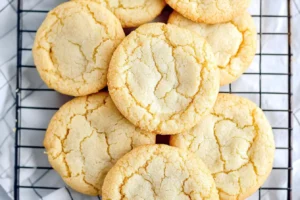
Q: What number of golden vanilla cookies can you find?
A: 8